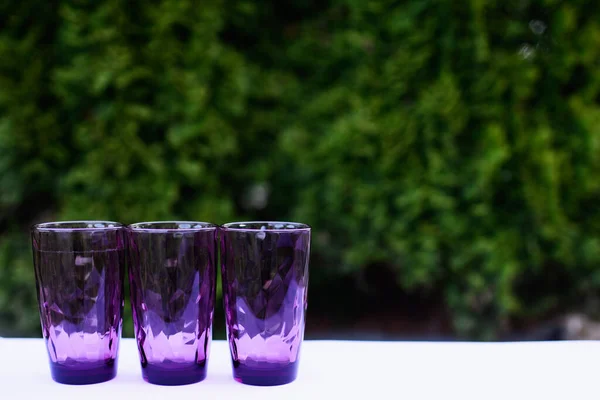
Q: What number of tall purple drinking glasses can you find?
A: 3